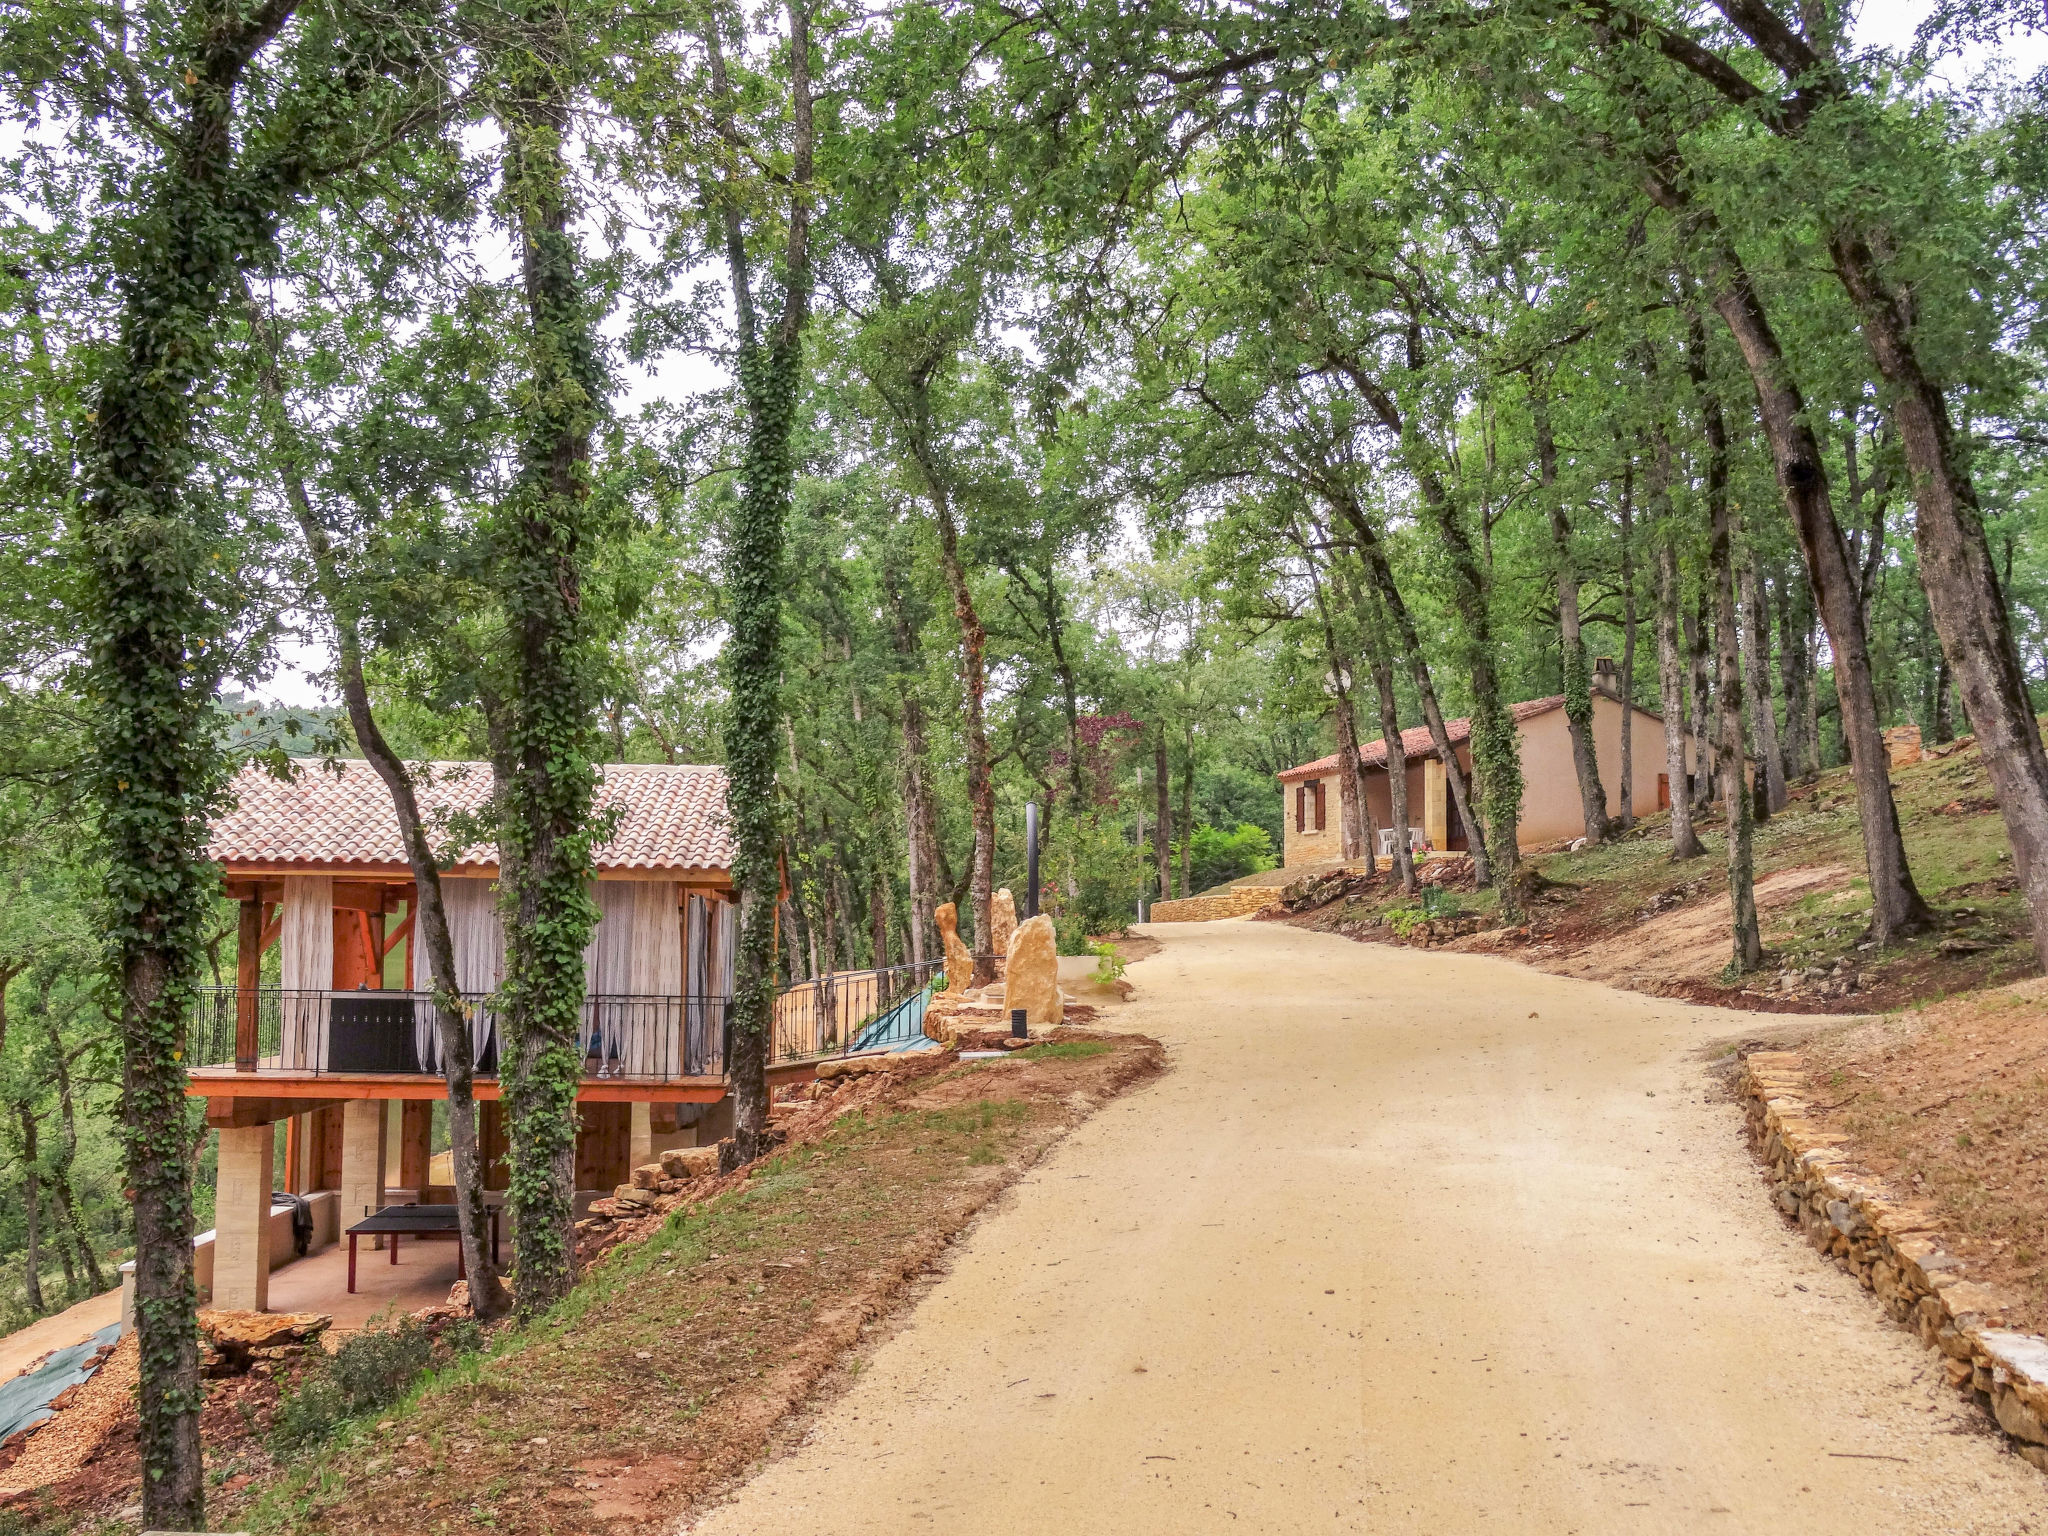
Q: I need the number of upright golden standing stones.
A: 3